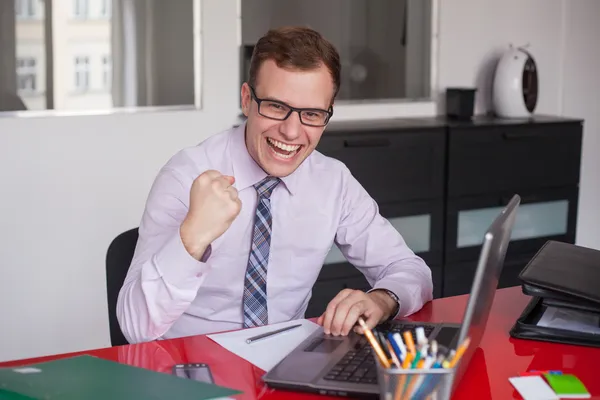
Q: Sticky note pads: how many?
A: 2